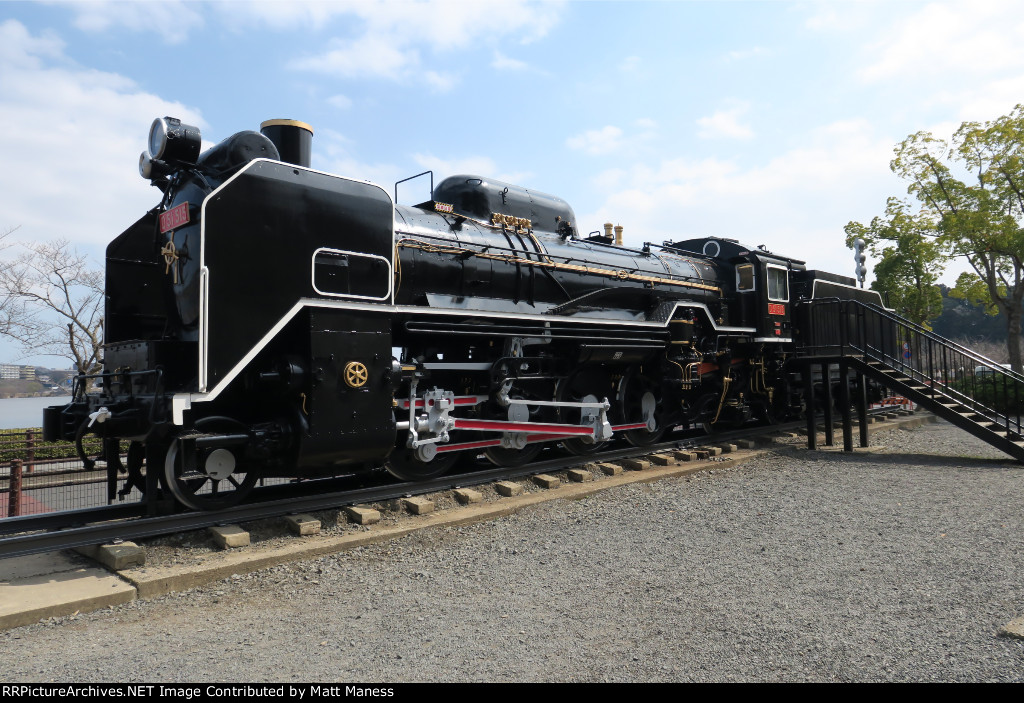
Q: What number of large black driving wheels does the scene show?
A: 4